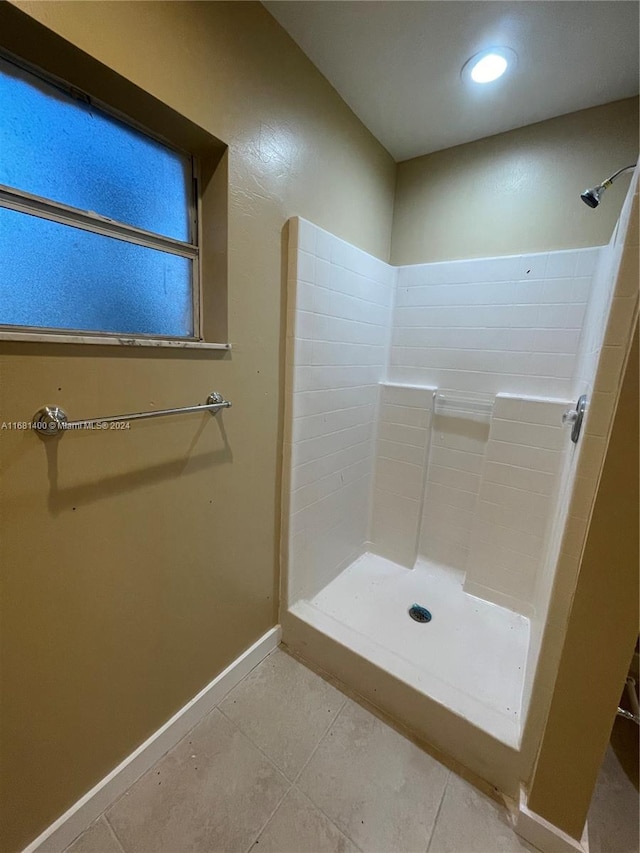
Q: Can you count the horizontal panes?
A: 2